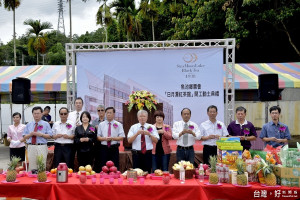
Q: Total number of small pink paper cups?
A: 6